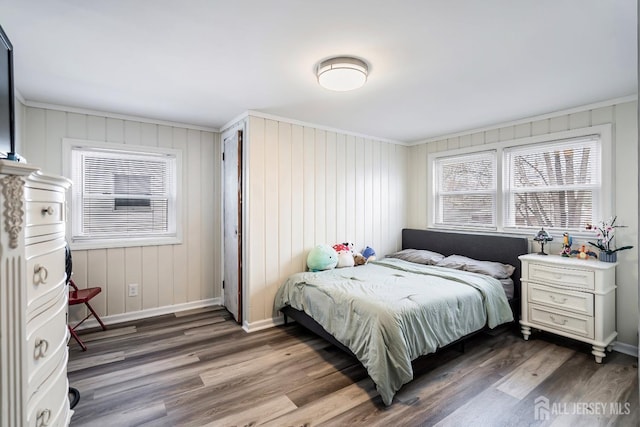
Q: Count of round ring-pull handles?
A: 3